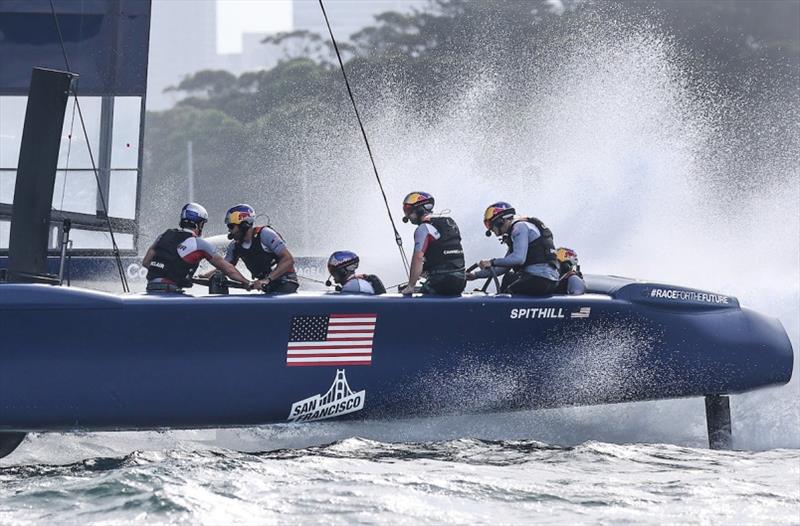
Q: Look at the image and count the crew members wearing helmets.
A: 6